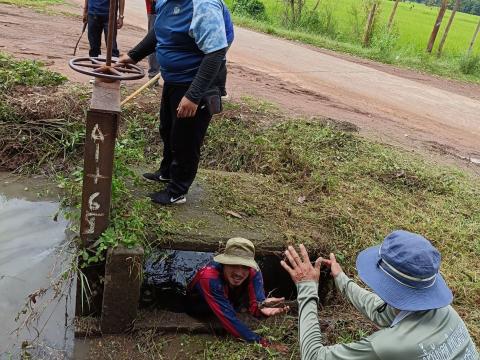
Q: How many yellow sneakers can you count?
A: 0